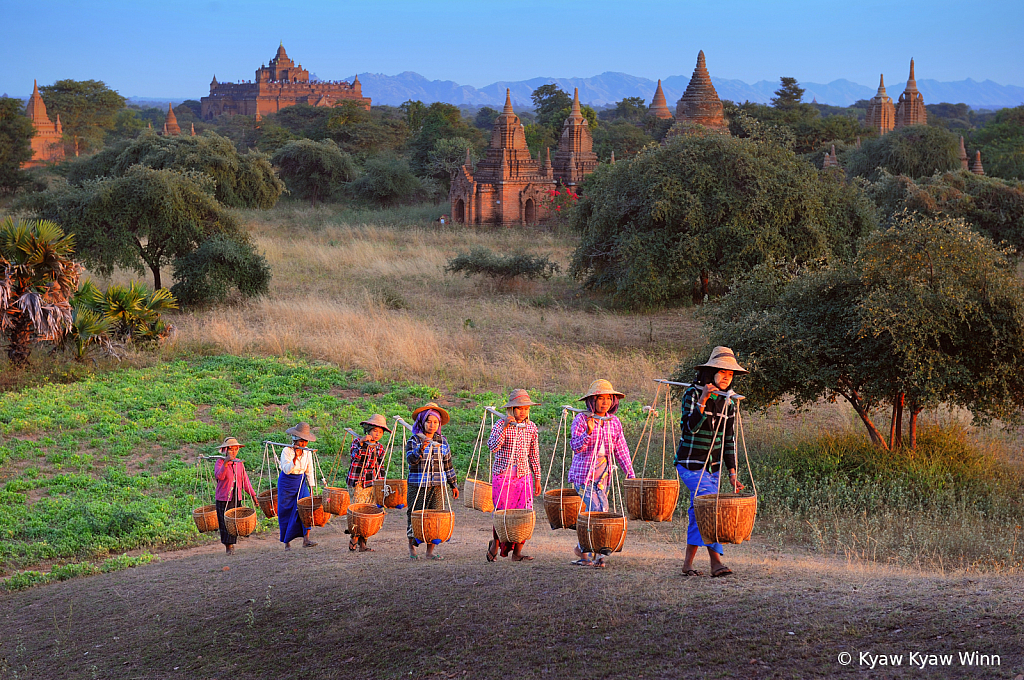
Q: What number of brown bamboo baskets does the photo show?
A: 14